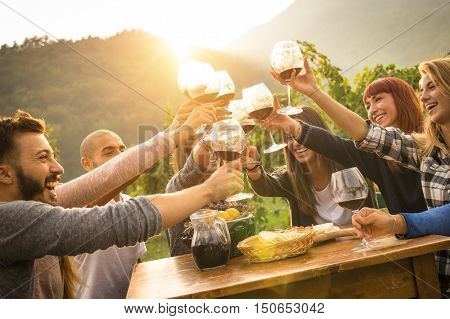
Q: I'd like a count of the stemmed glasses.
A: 8